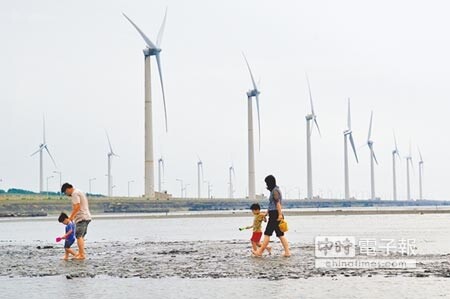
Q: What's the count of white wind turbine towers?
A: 13